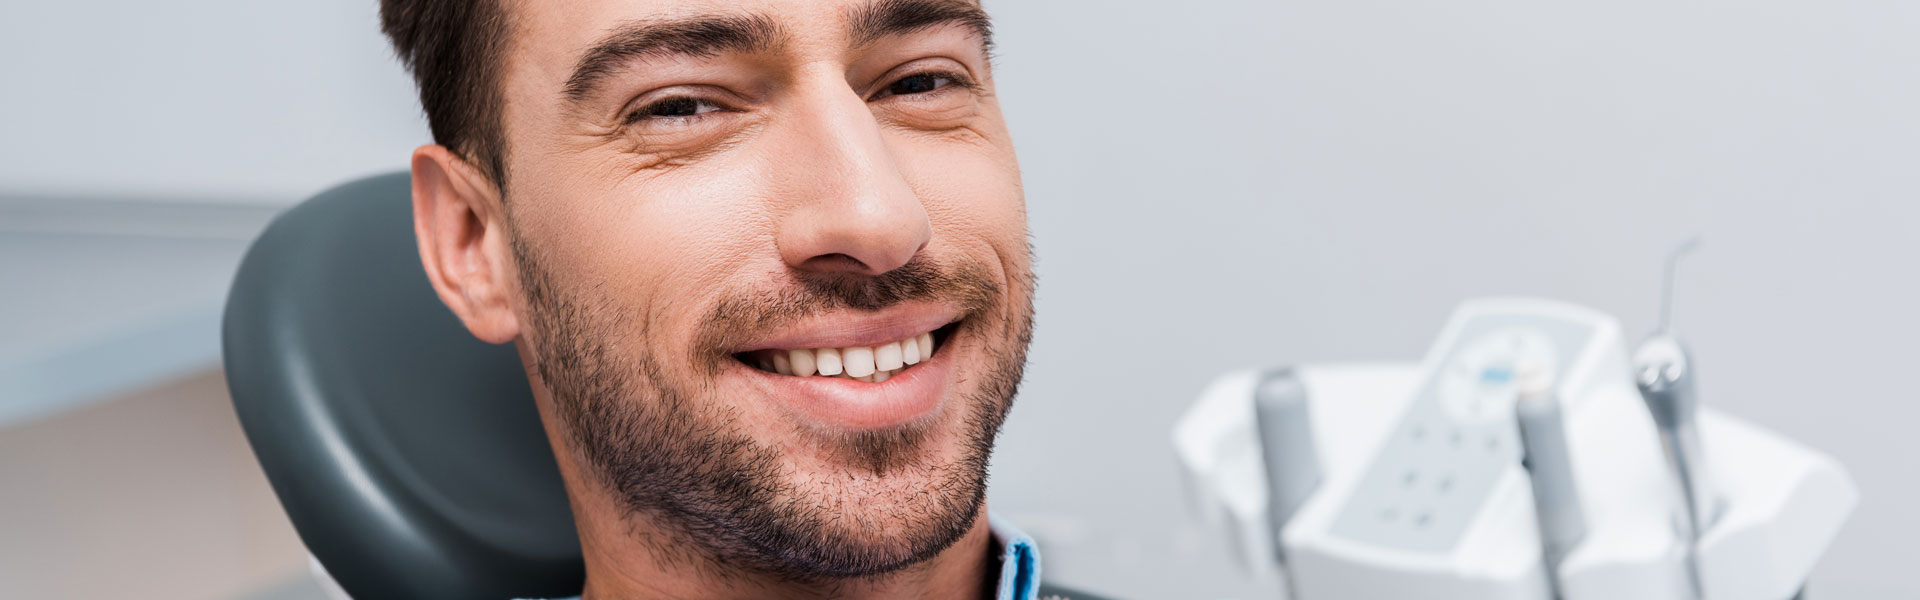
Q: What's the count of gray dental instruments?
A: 3